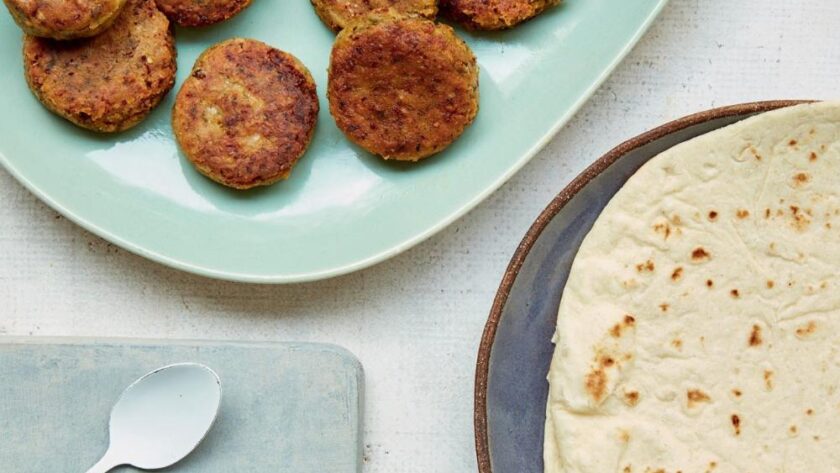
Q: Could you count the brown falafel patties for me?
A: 7